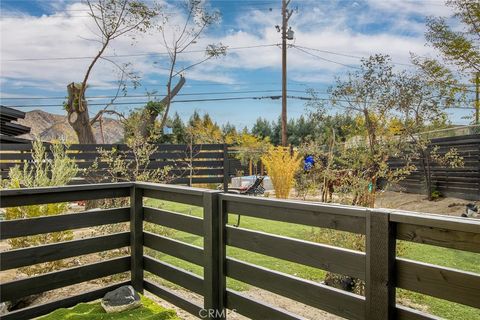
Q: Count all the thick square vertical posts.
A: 3